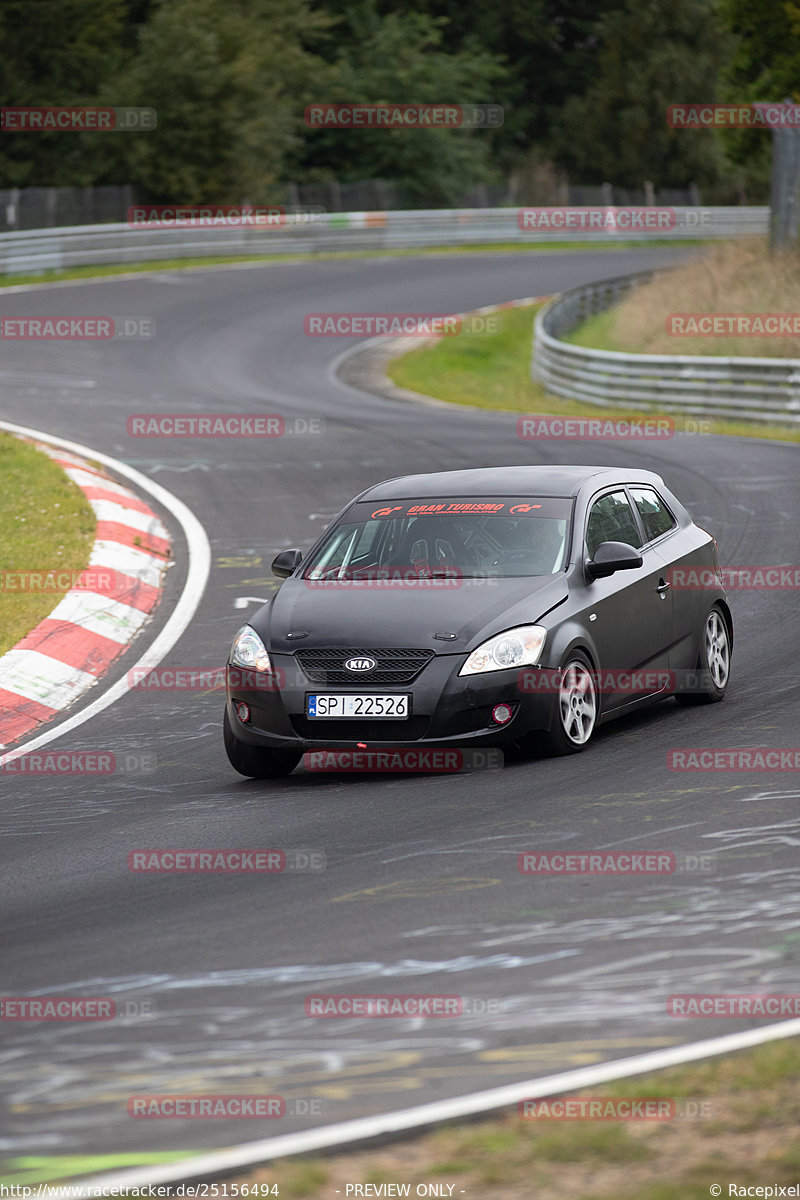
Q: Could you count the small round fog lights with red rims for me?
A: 2